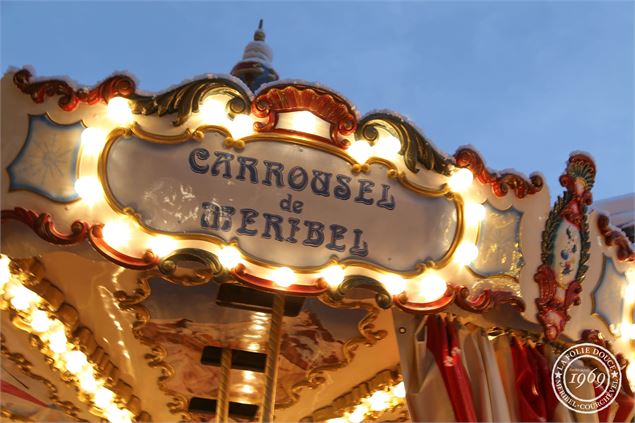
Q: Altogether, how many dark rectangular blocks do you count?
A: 3